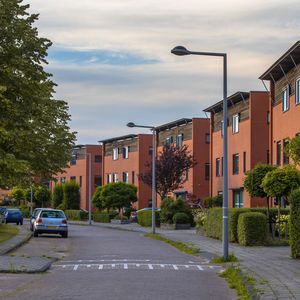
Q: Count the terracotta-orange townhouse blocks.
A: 5